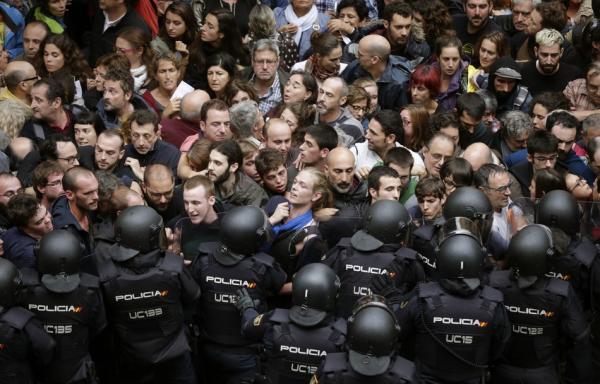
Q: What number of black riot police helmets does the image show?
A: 11